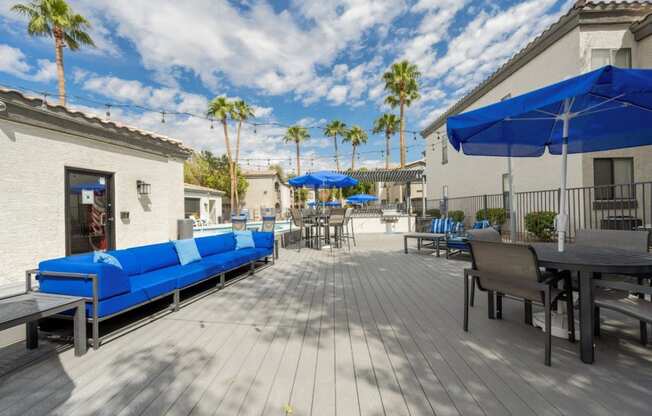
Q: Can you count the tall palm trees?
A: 8